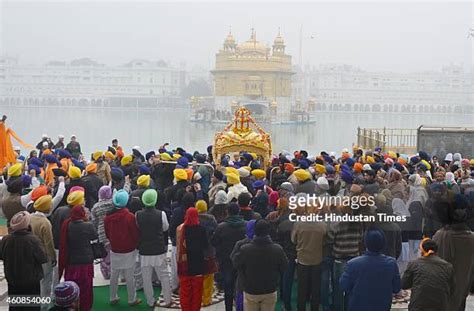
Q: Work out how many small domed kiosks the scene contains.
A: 2